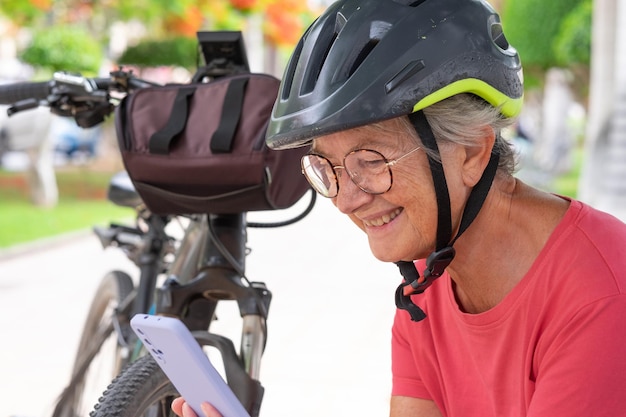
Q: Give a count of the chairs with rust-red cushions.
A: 0